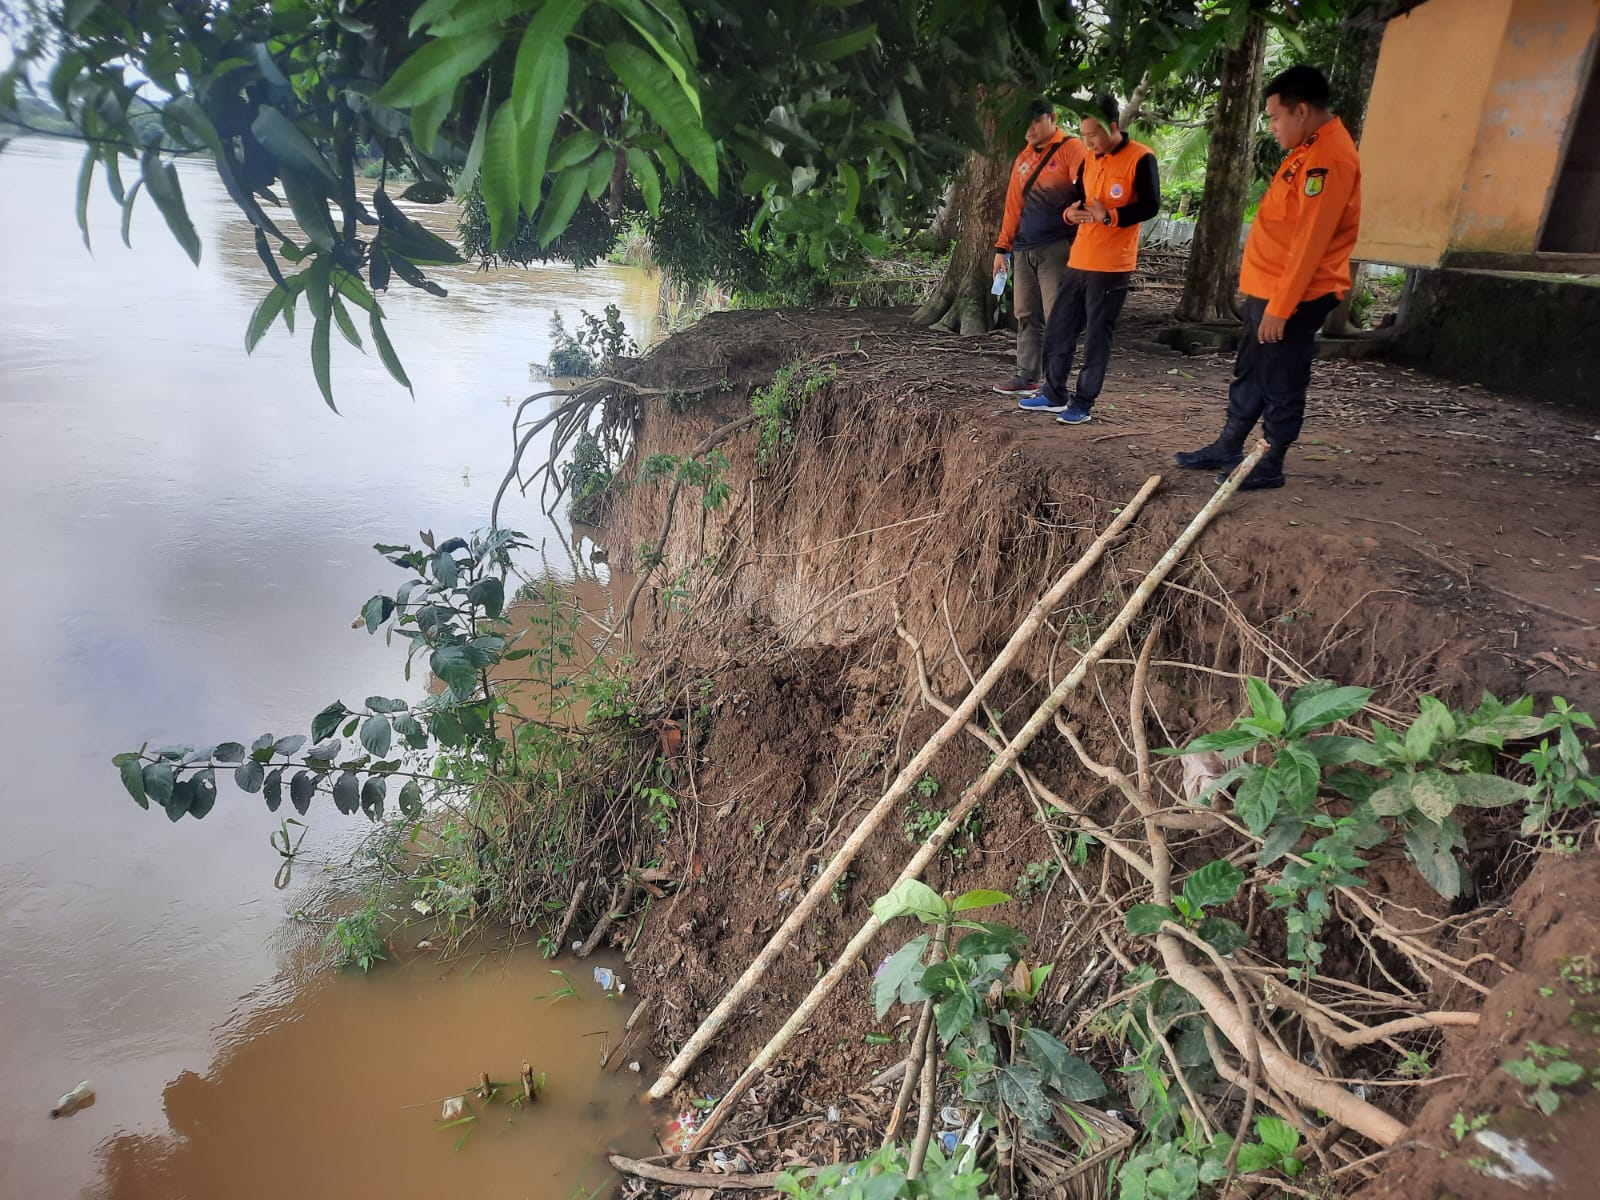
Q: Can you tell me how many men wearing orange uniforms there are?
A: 3